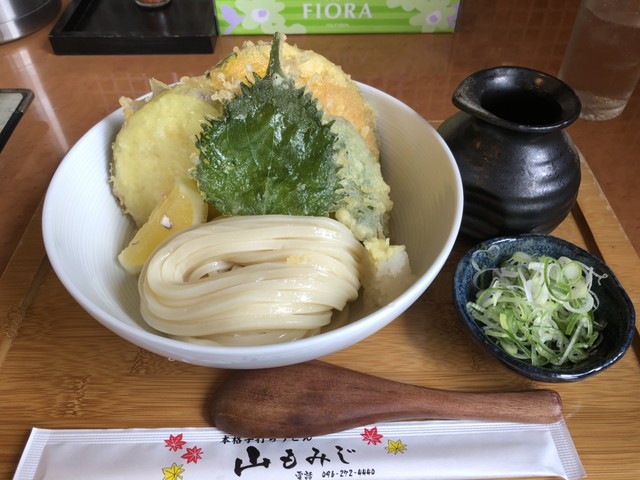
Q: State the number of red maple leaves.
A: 3